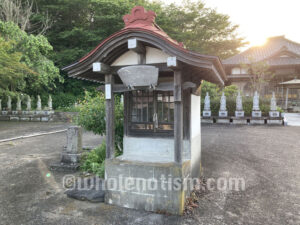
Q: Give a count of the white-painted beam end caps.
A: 3